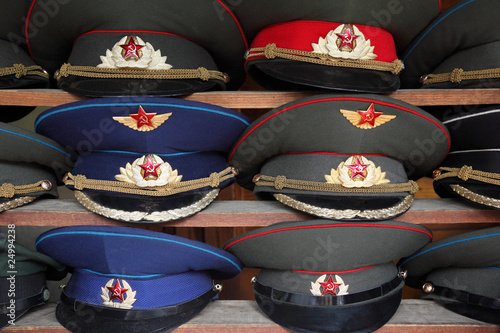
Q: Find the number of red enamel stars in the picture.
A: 8